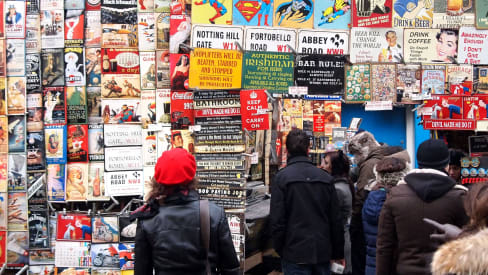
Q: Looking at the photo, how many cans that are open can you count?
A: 0